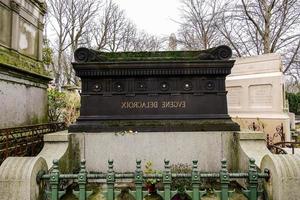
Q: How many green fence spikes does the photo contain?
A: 8